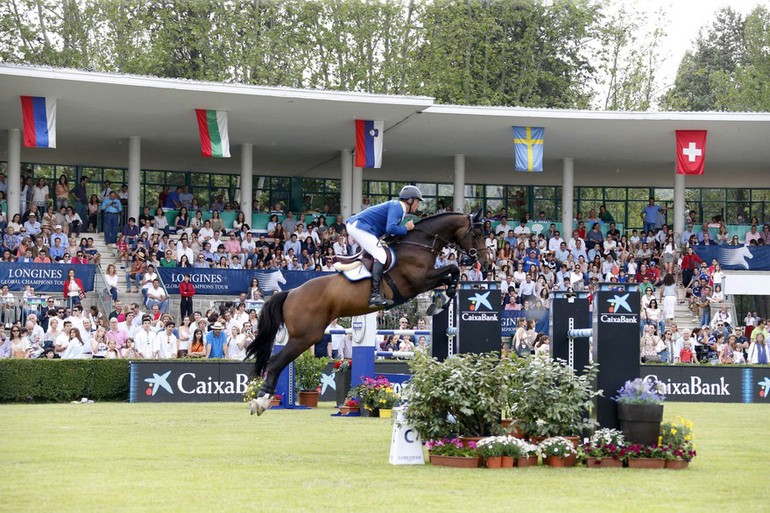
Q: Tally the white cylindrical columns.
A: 8